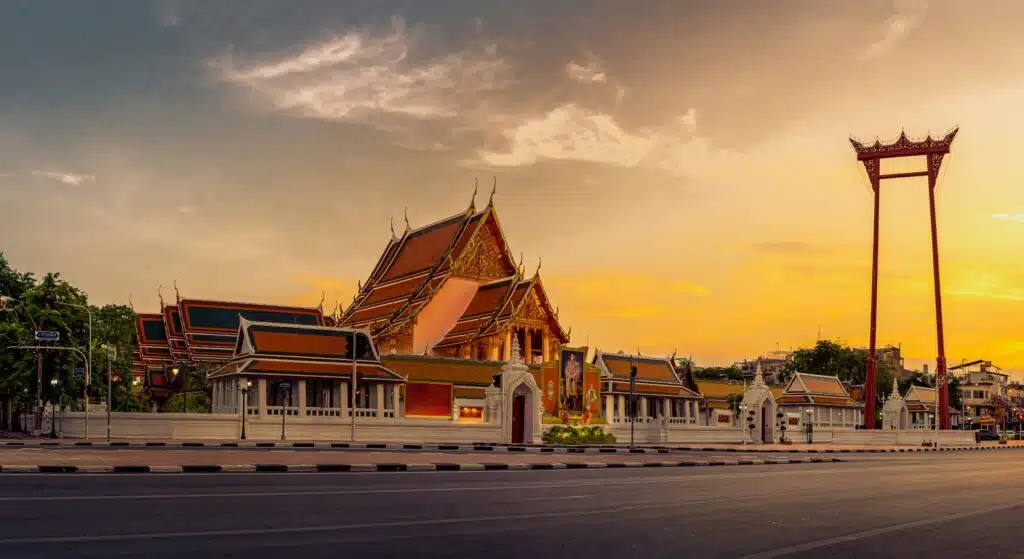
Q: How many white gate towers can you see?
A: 3